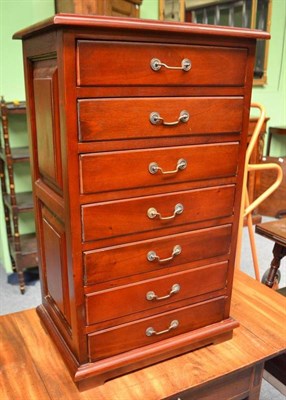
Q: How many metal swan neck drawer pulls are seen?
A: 7